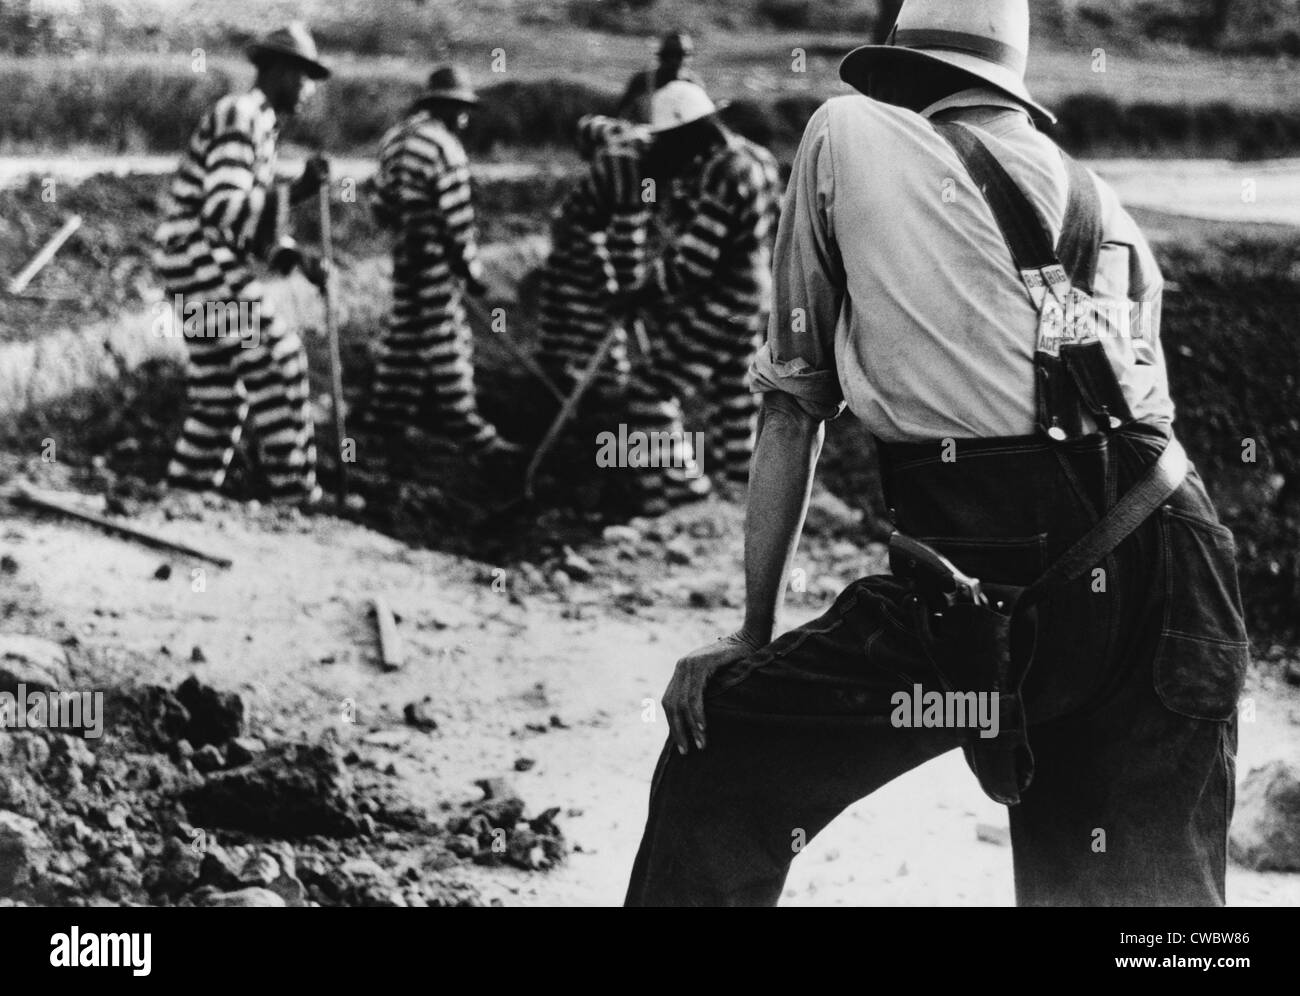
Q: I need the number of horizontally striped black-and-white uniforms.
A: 4